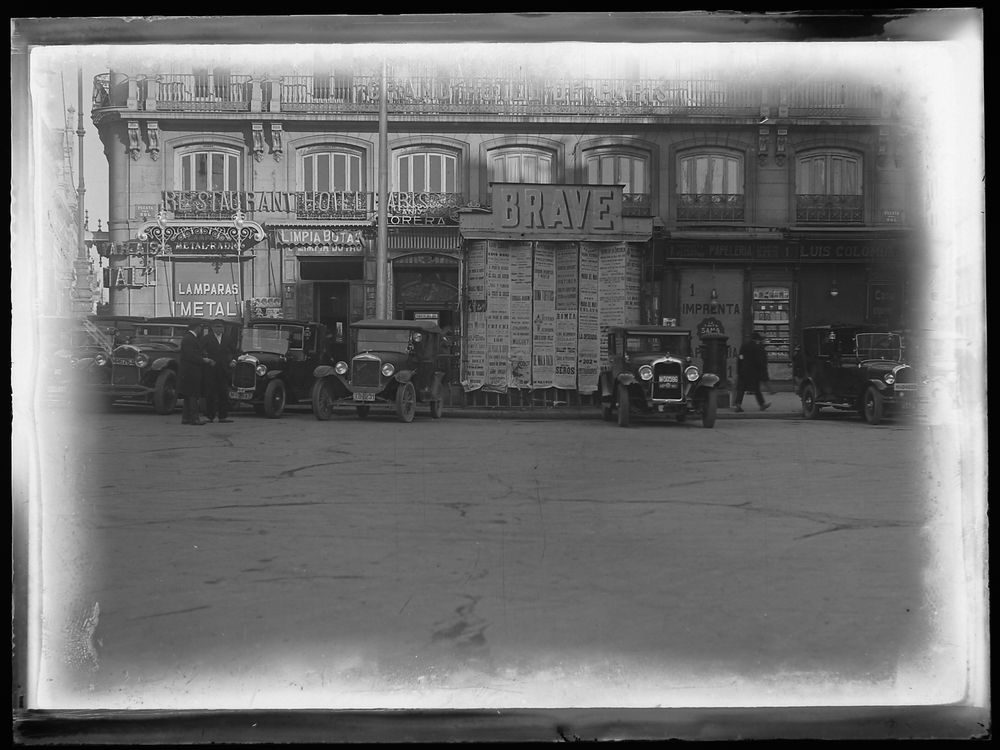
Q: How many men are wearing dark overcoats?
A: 3